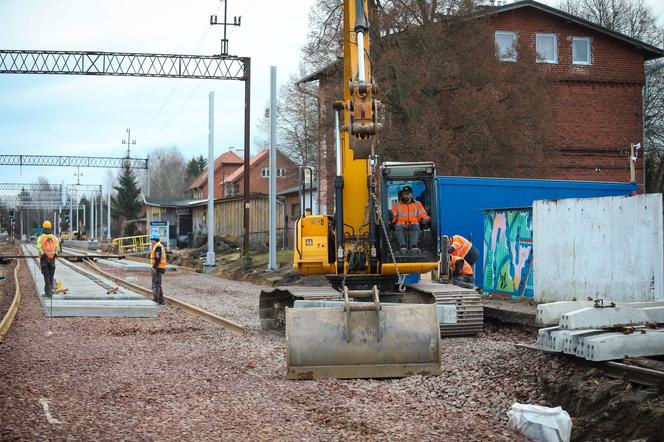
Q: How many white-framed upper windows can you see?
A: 3